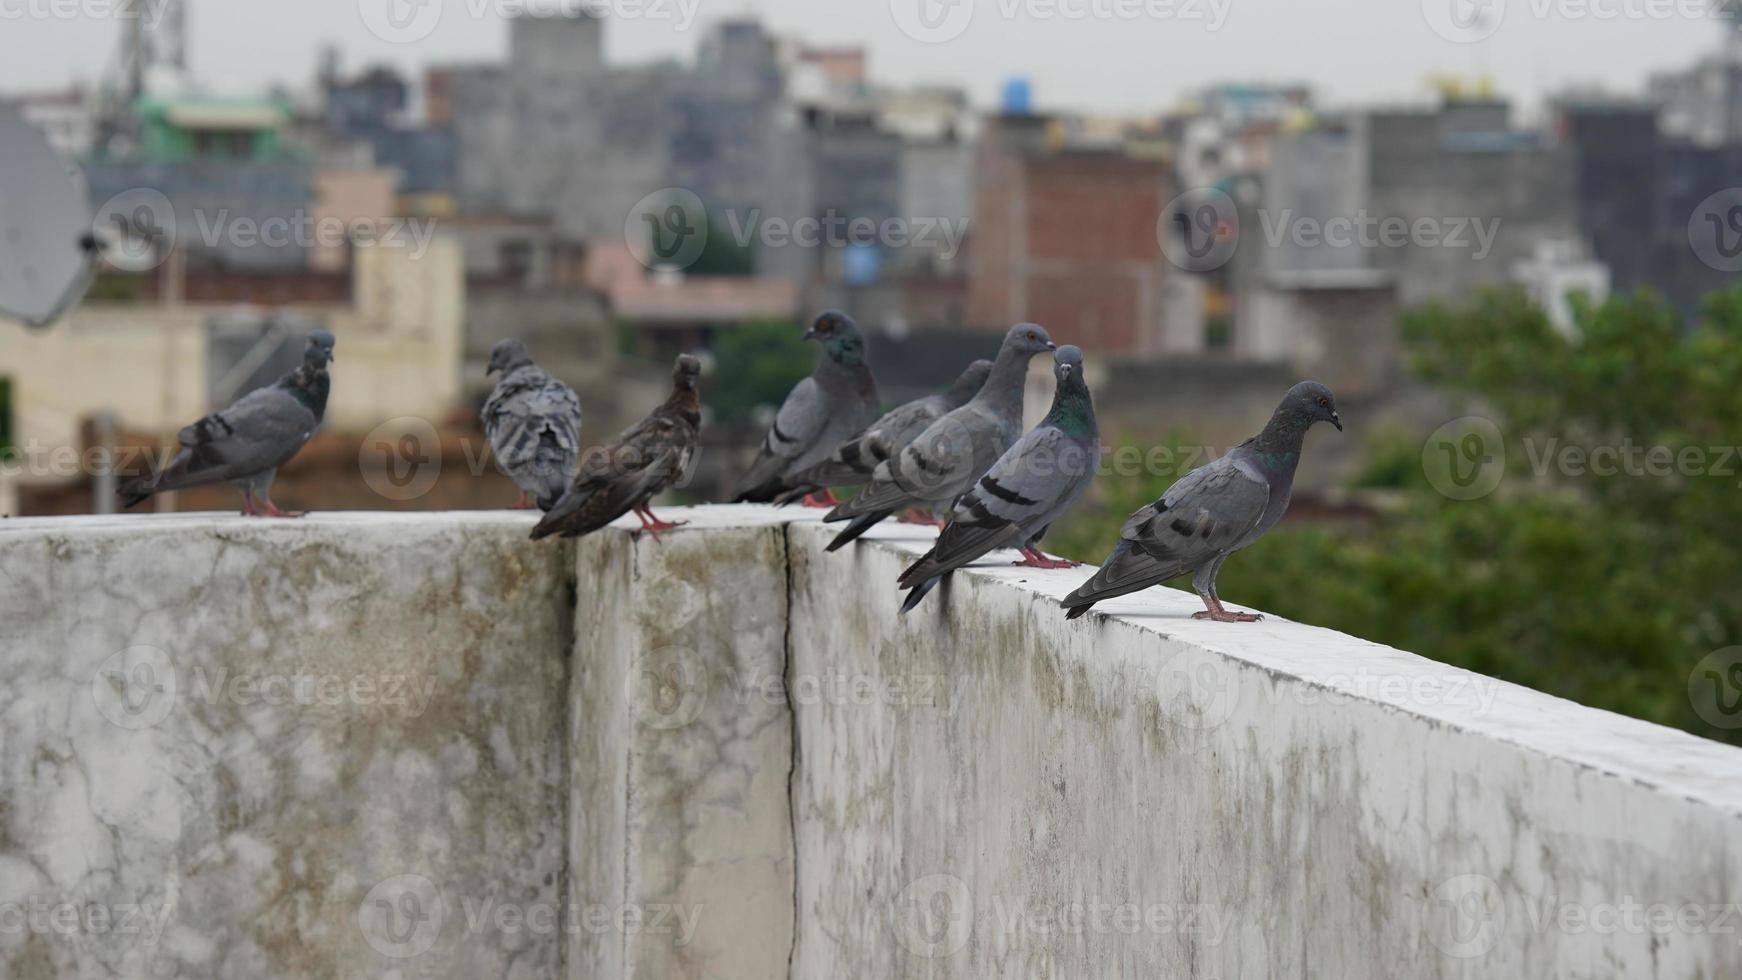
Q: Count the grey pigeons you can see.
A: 7